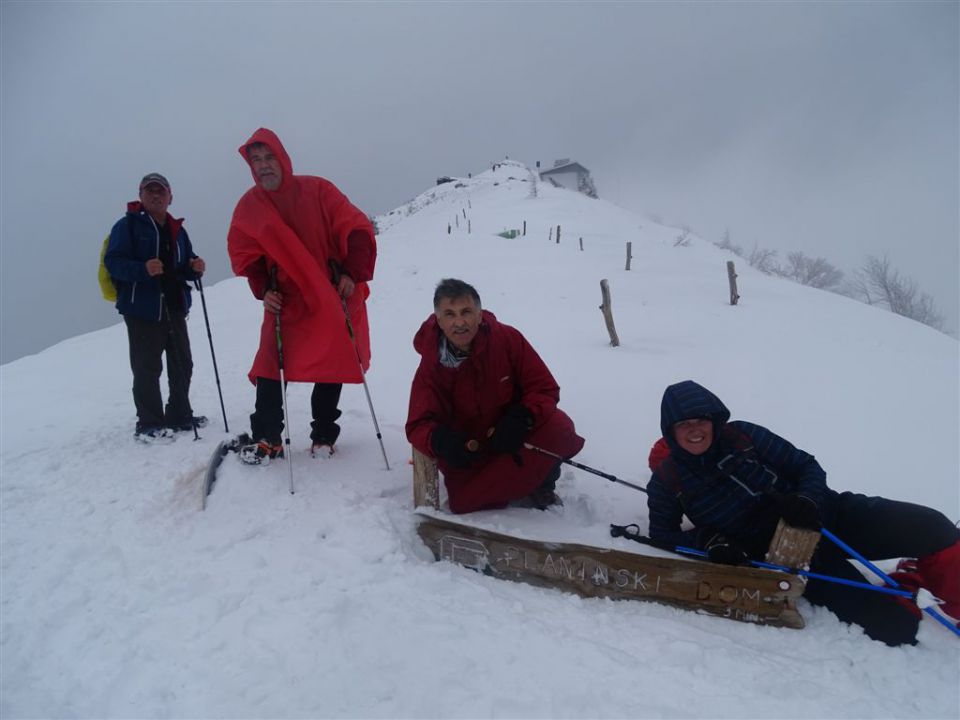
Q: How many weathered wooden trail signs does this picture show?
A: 1